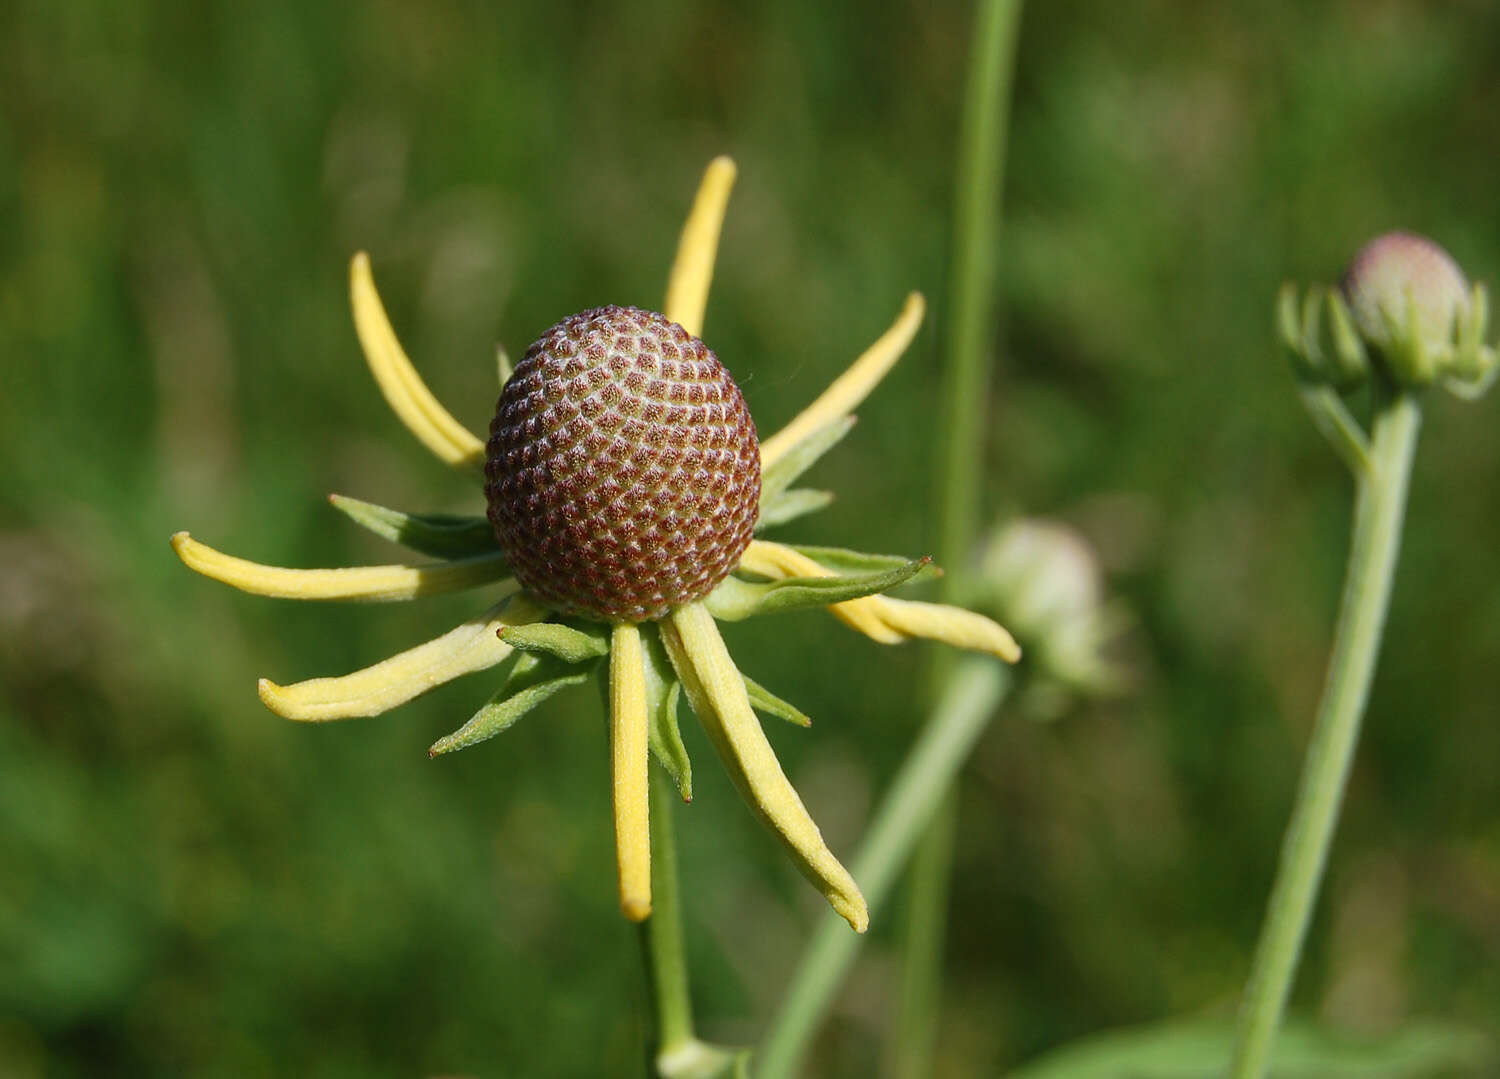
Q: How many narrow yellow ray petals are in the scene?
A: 8